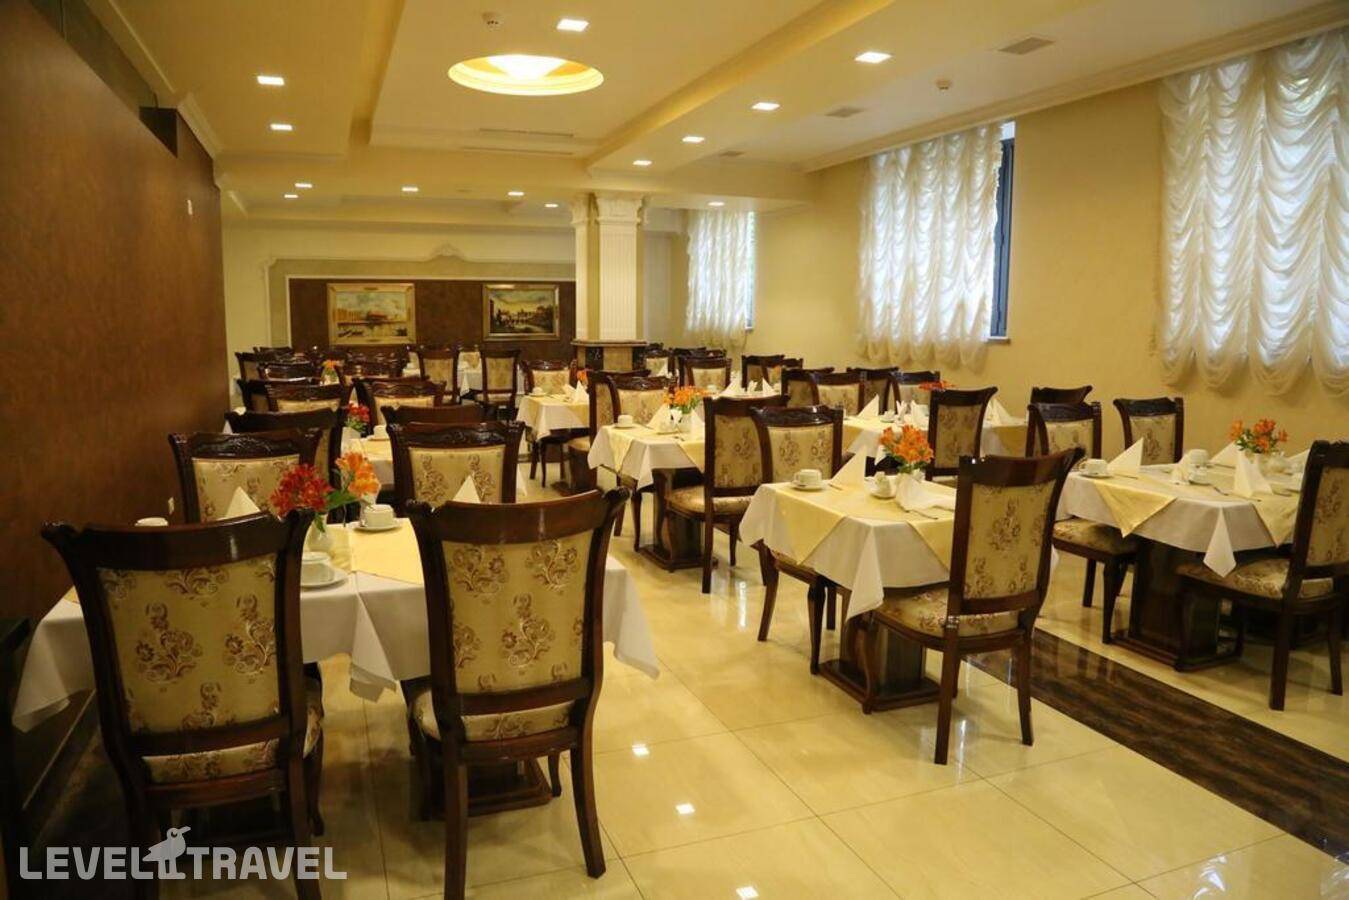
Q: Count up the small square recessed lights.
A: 13